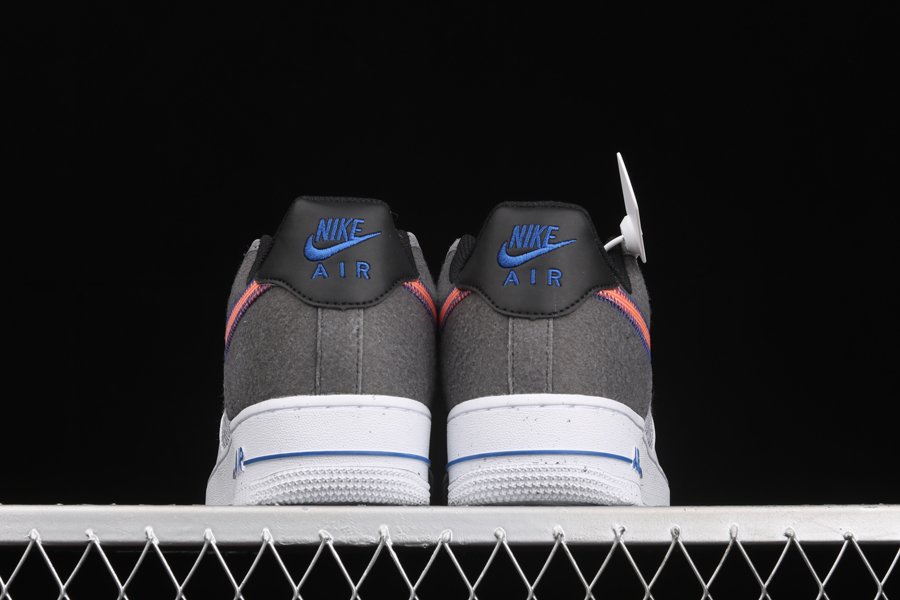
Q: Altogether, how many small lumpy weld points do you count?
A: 15